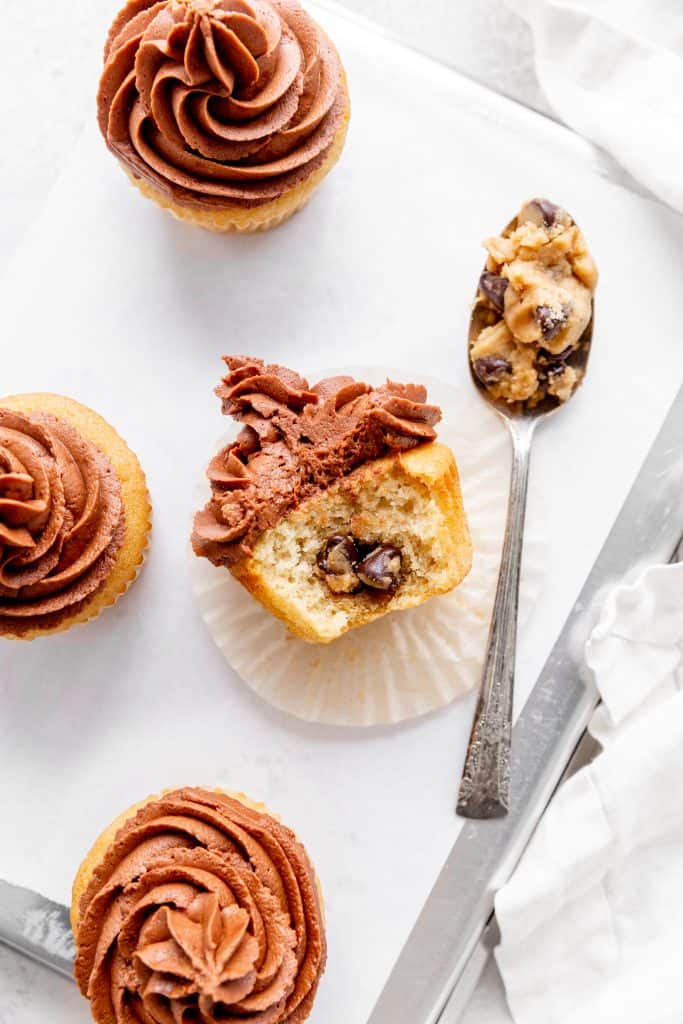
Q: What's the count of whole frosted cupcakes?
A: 3